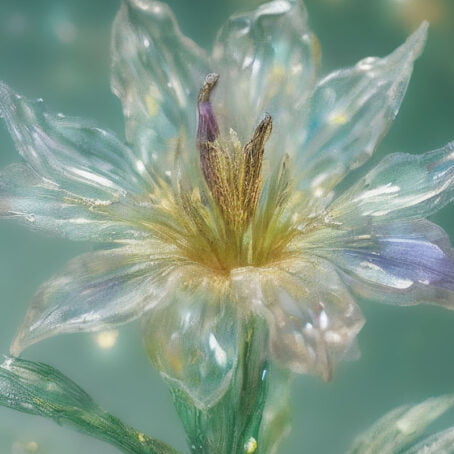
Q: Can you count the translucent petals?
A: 10